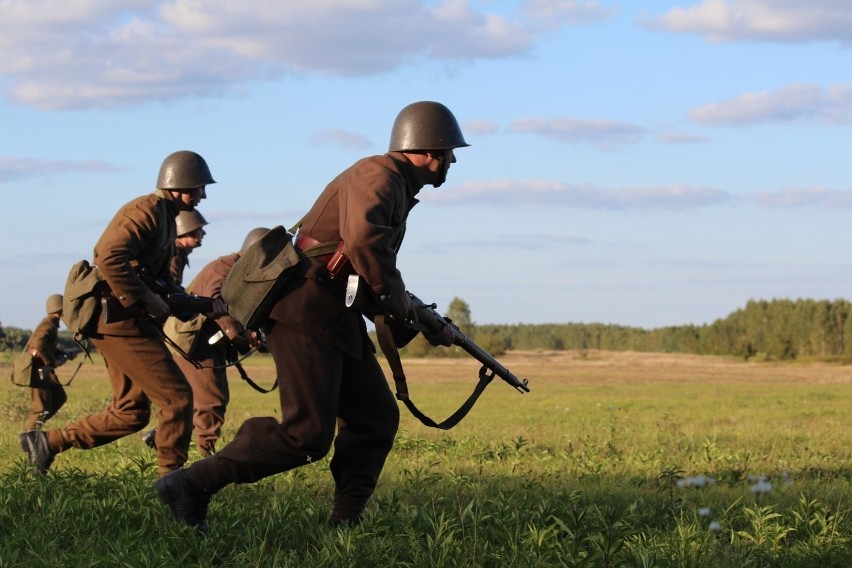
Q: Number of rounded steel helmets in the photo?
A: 5